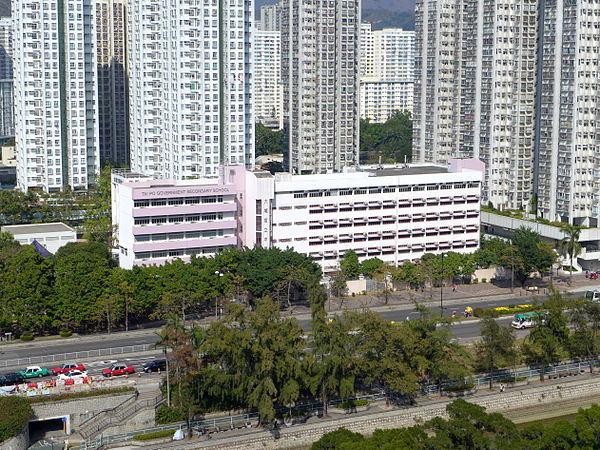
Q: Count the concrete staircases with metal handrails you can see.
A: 1